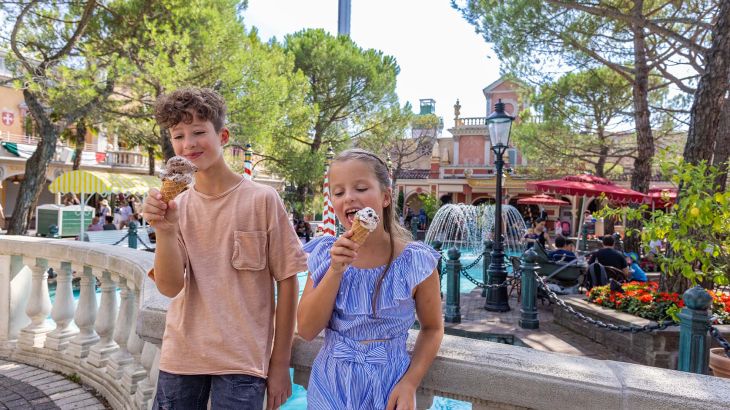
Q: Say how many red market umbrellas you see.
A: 3